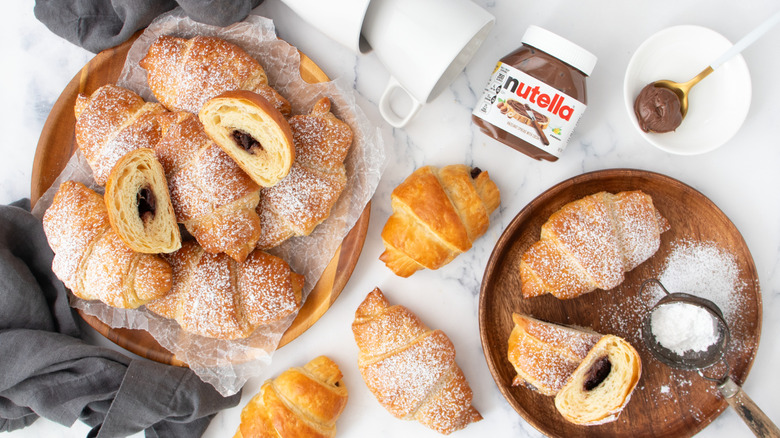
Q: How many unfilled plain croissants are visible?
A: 2